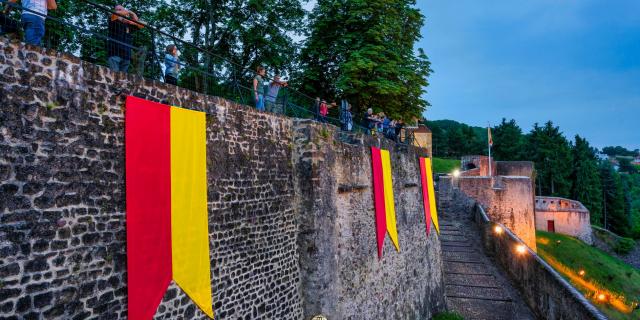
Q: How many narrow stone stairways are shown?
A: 1